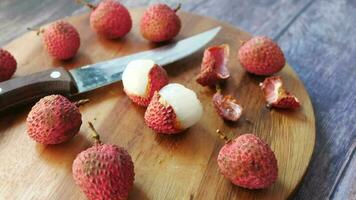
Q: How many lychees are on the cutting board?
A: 10